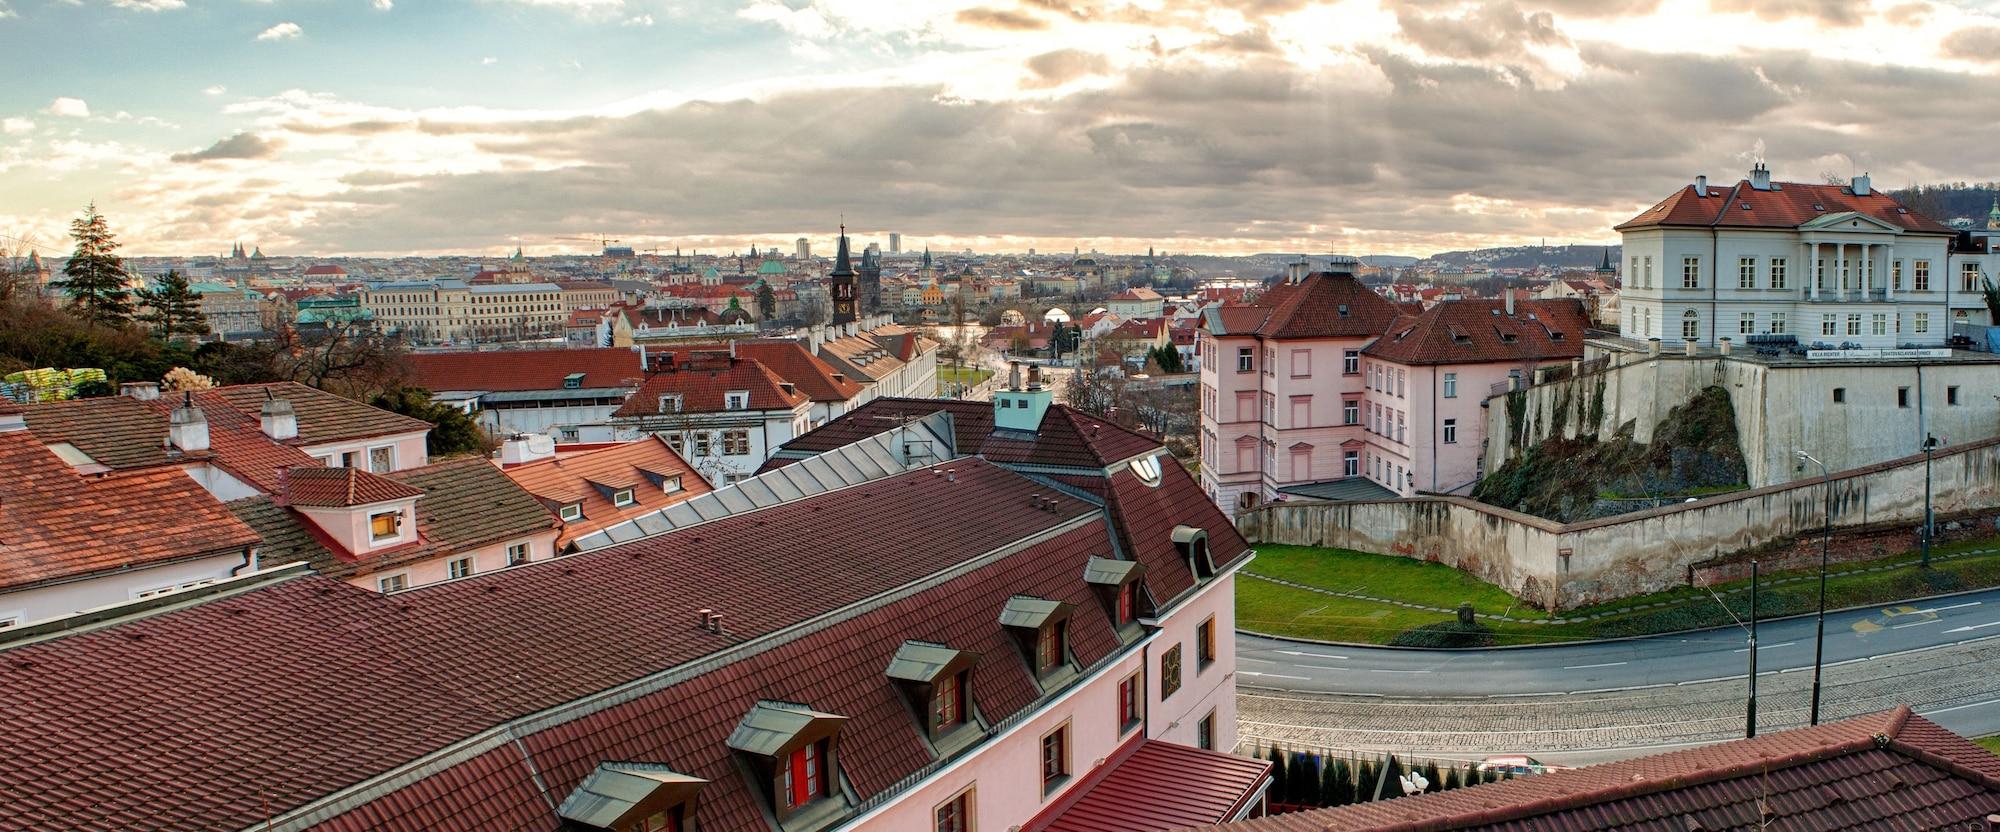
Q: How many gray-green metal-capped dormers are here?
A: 6